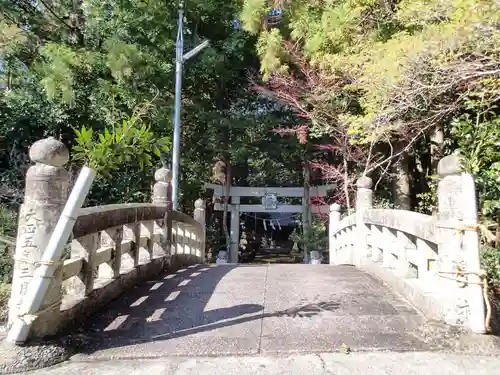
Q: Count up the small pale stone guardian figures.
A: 2